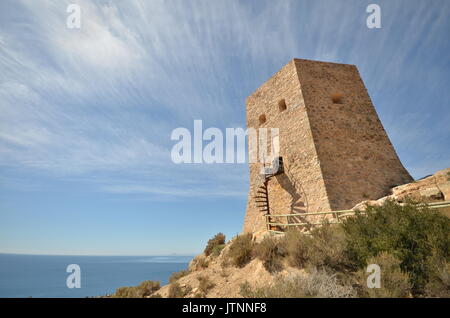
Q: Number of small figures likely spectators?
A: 0